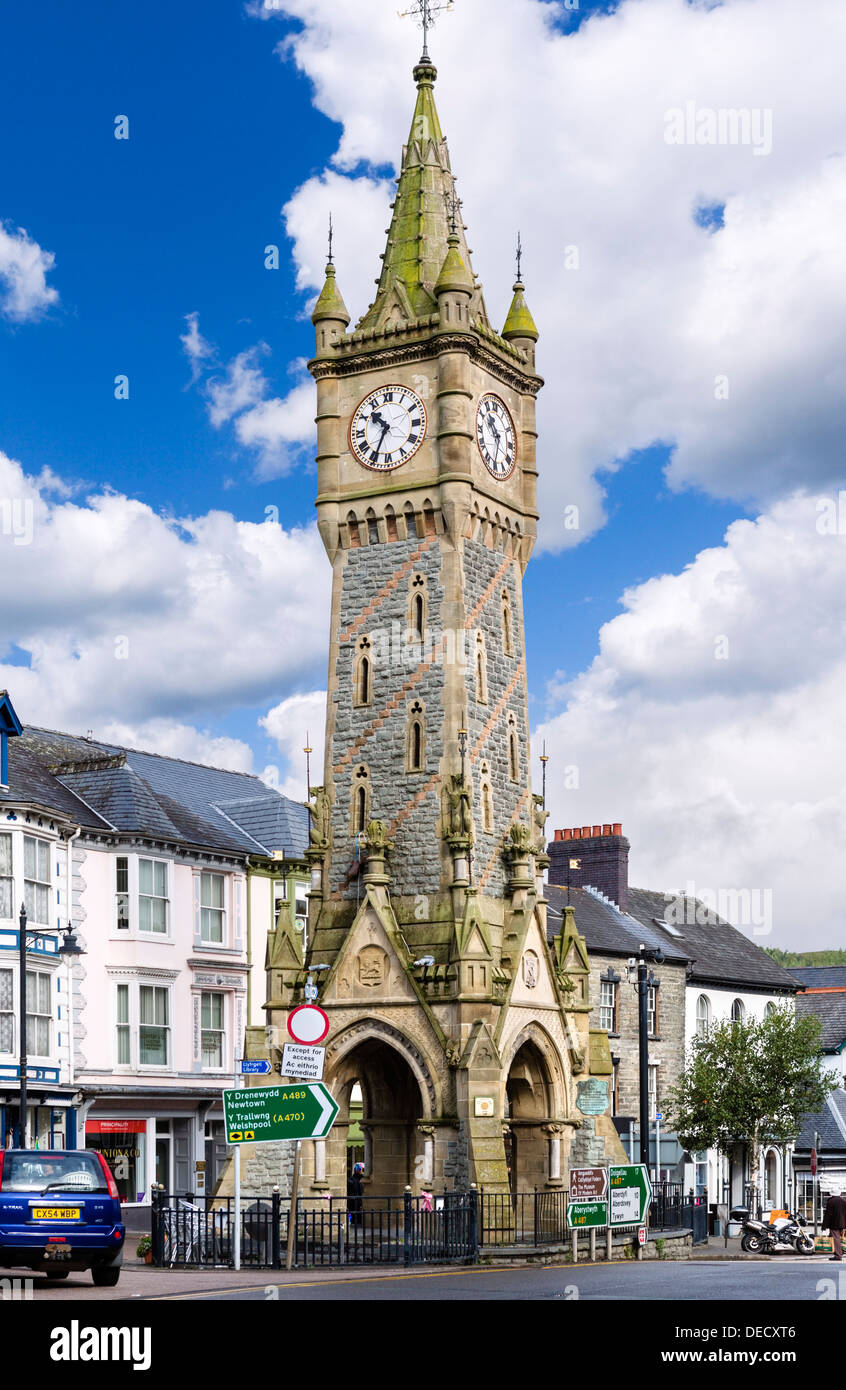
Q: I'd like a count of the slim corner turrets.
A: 3